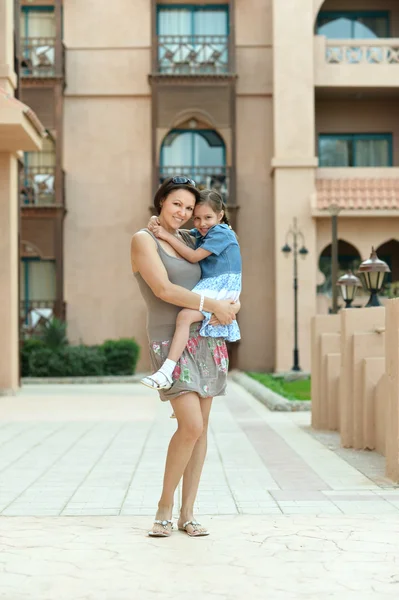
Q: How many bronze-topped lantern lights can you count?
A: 2